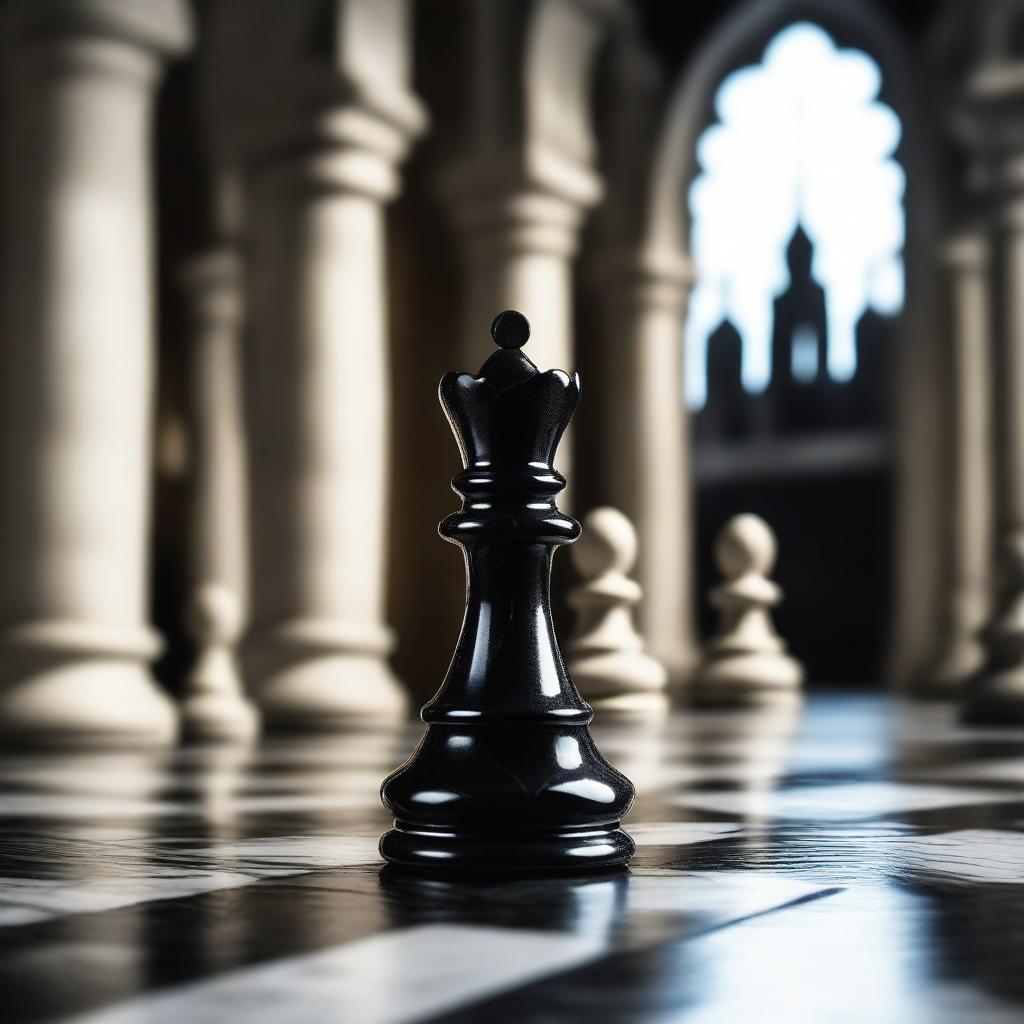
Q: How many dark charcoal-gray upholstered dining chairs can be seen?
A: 0